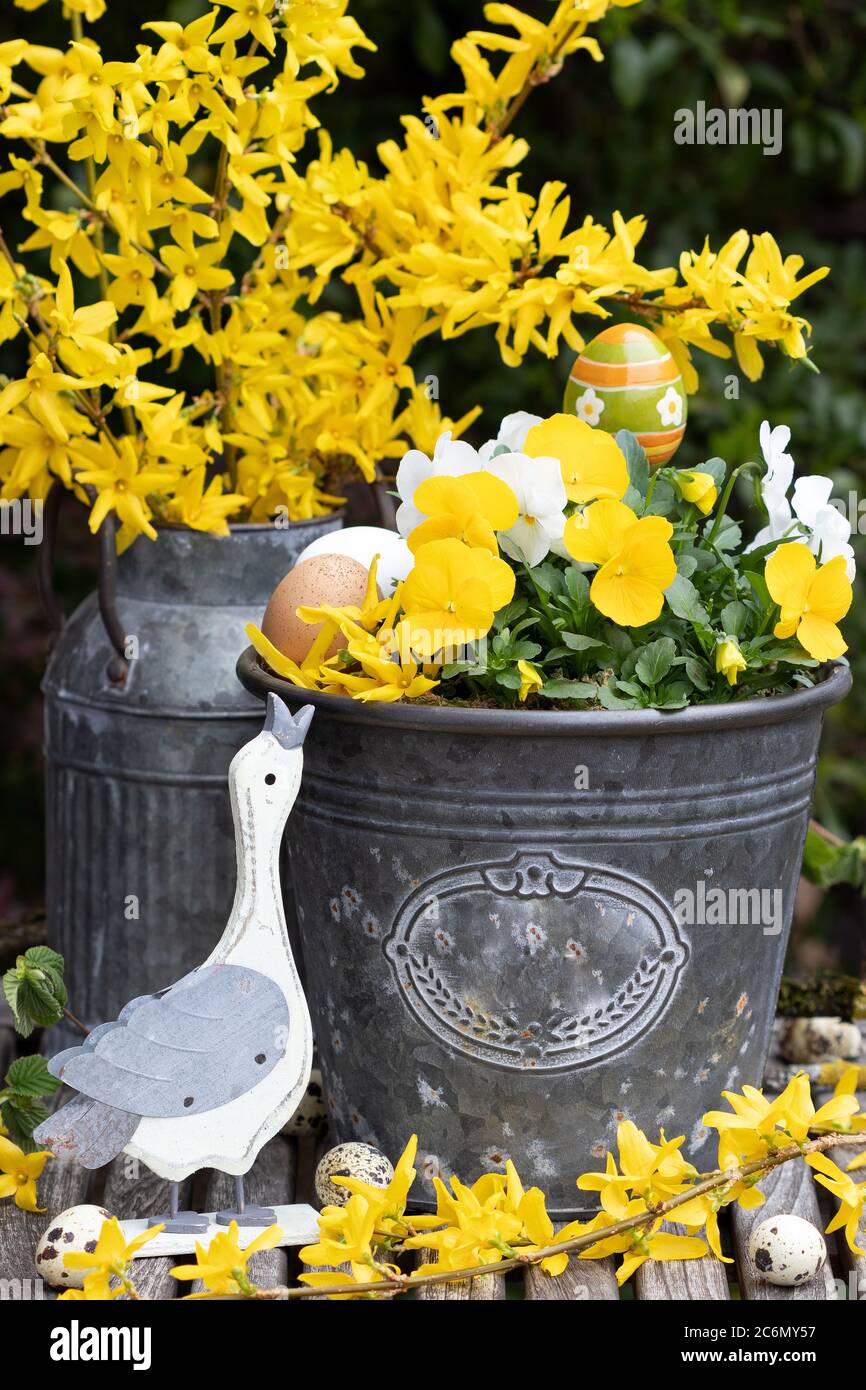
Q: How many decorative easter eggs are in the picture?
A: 1